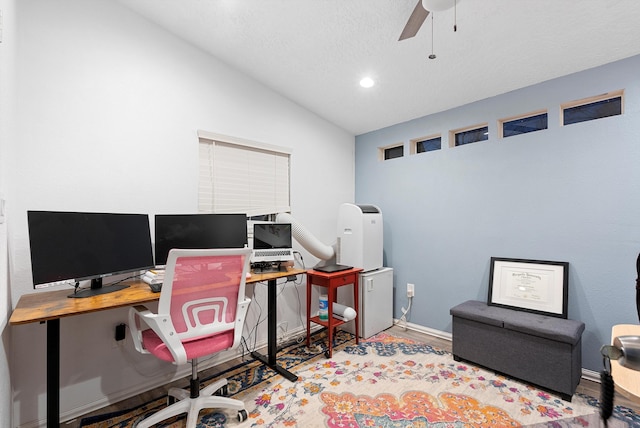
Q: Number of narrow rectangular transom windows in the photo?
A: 5